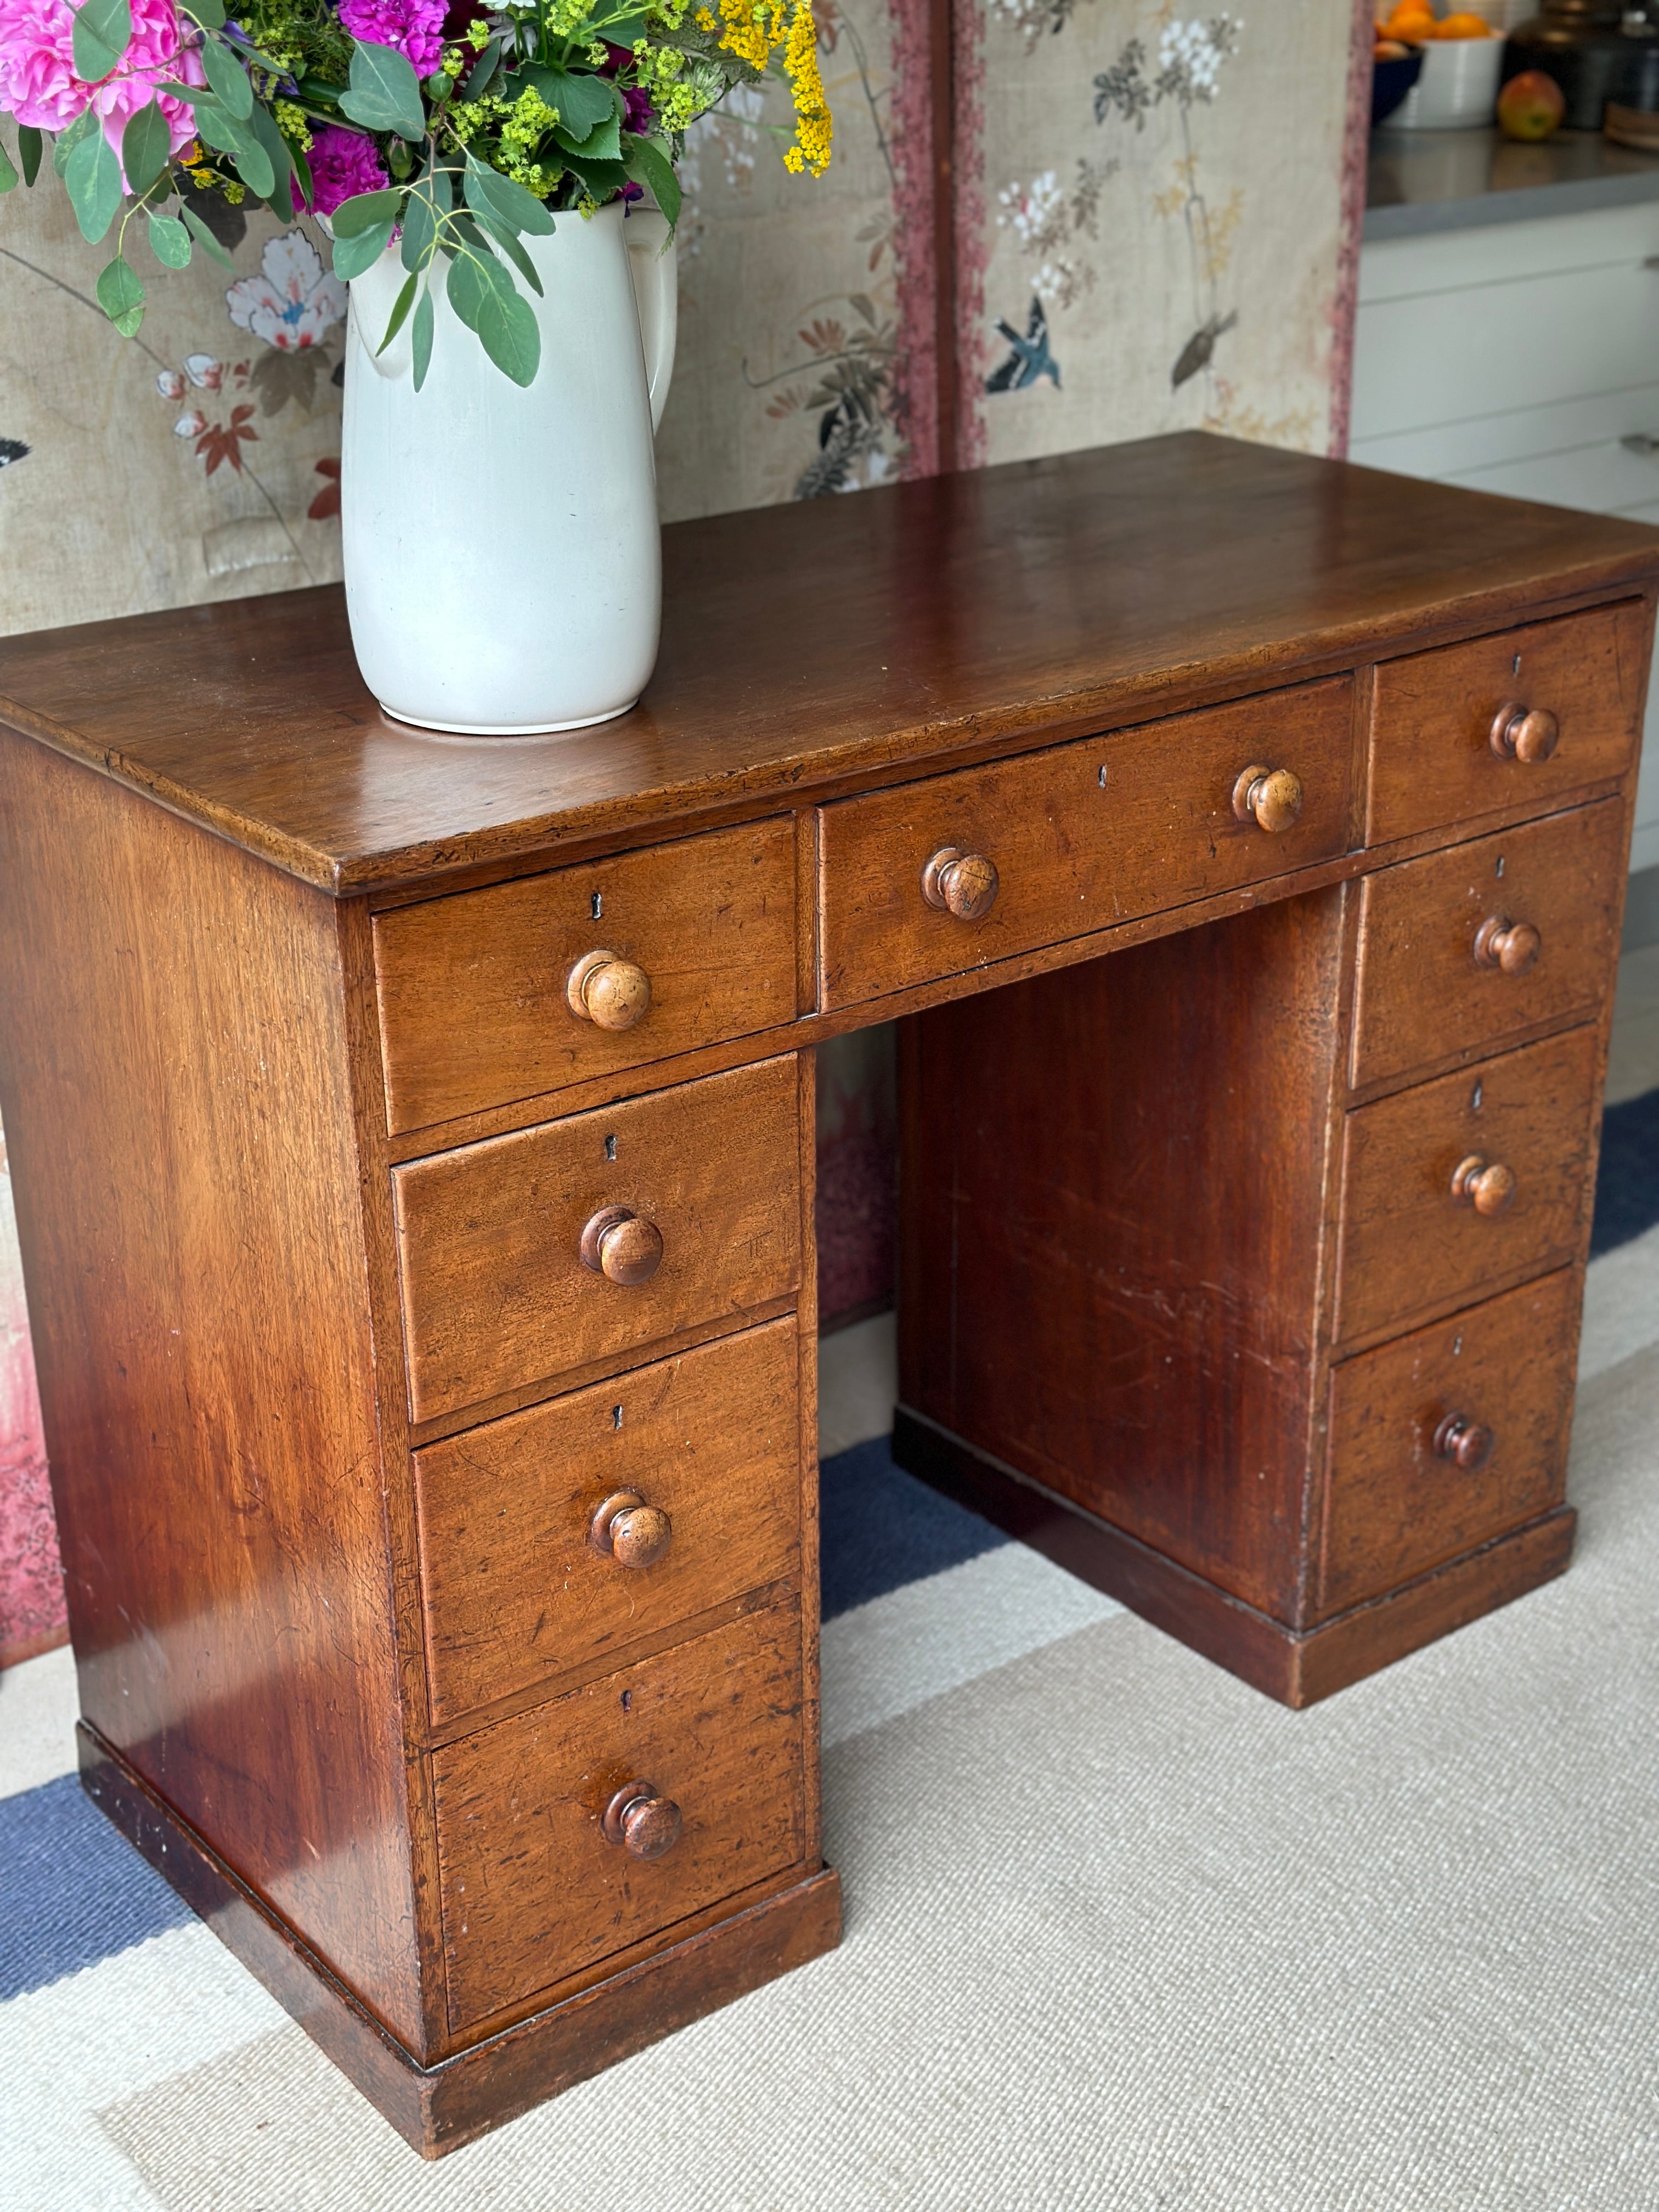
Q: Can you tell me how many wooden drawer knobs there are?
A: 10